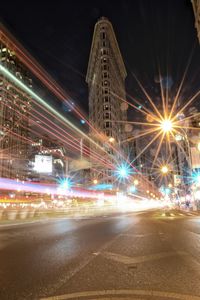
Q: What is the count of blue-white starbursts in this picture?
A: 3